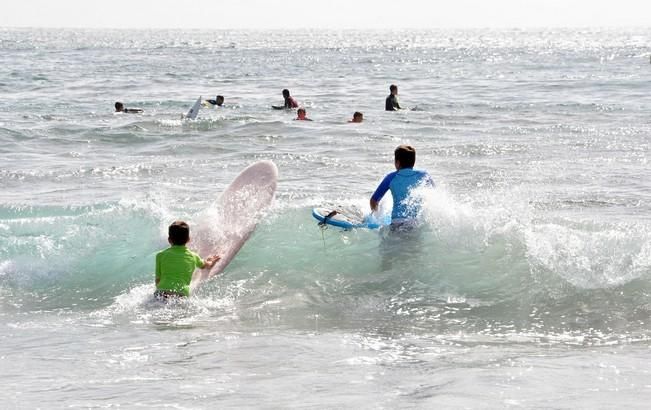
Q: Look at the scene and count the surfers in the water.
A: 8